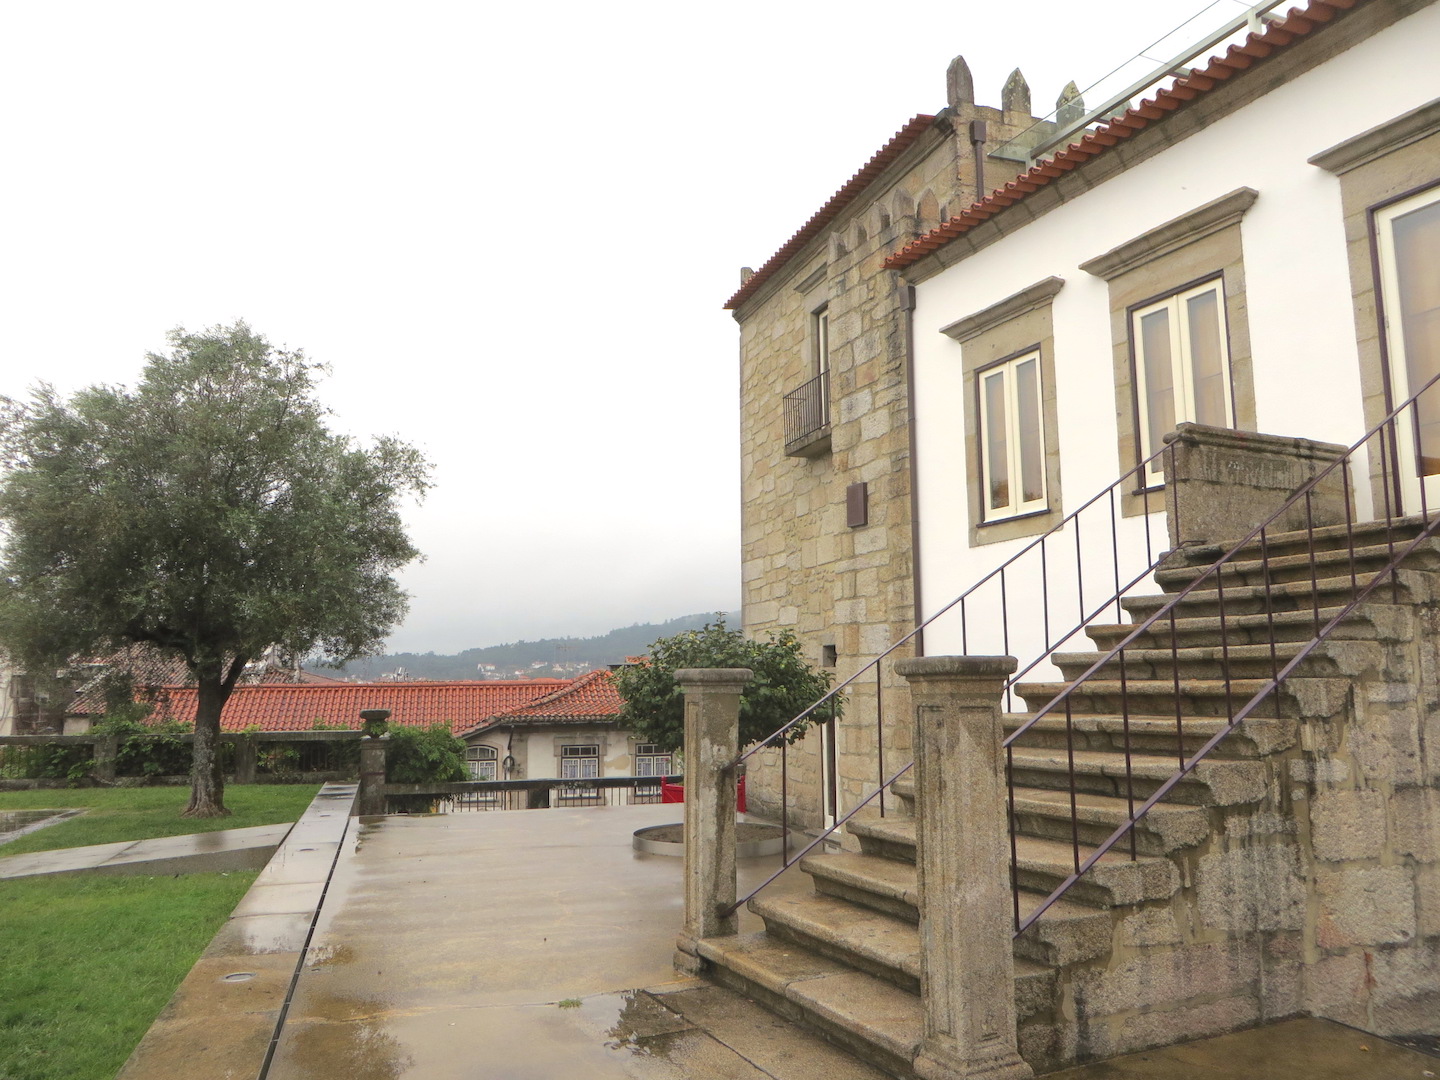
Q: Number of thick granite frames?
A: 3